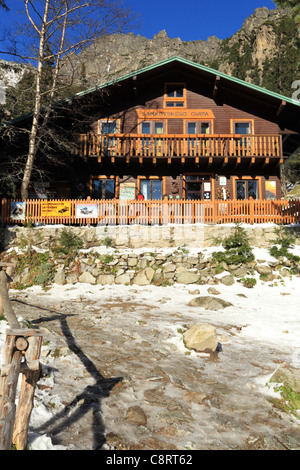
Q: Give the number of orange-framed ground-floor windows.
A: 3